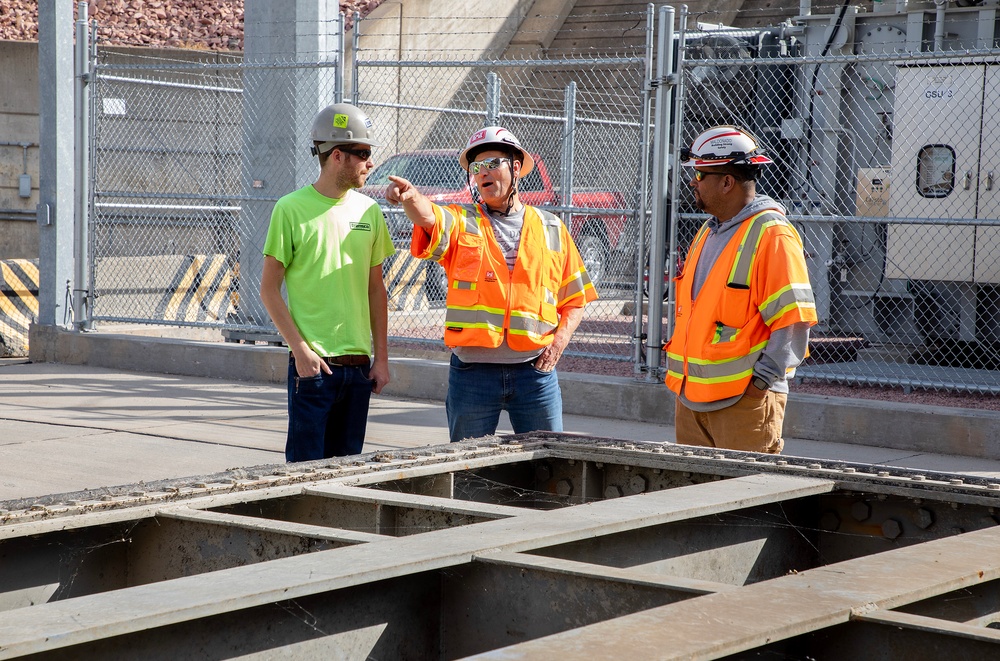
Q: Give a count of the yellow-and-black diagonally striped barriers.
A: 3